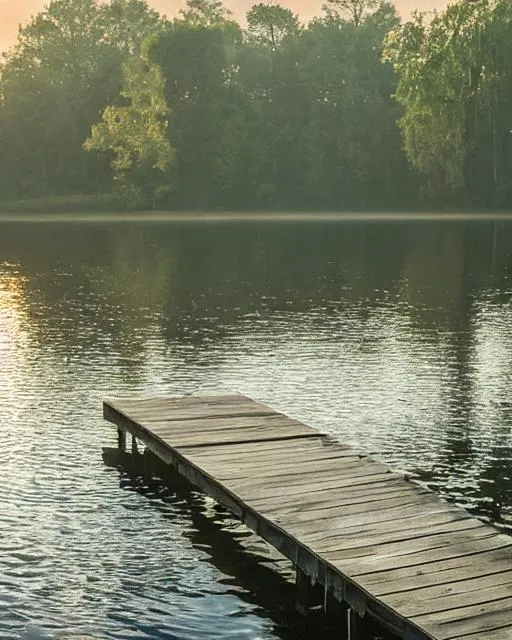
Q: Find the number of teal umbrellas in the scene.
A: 0